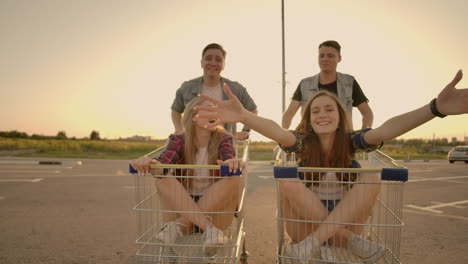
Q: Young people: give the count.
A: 4